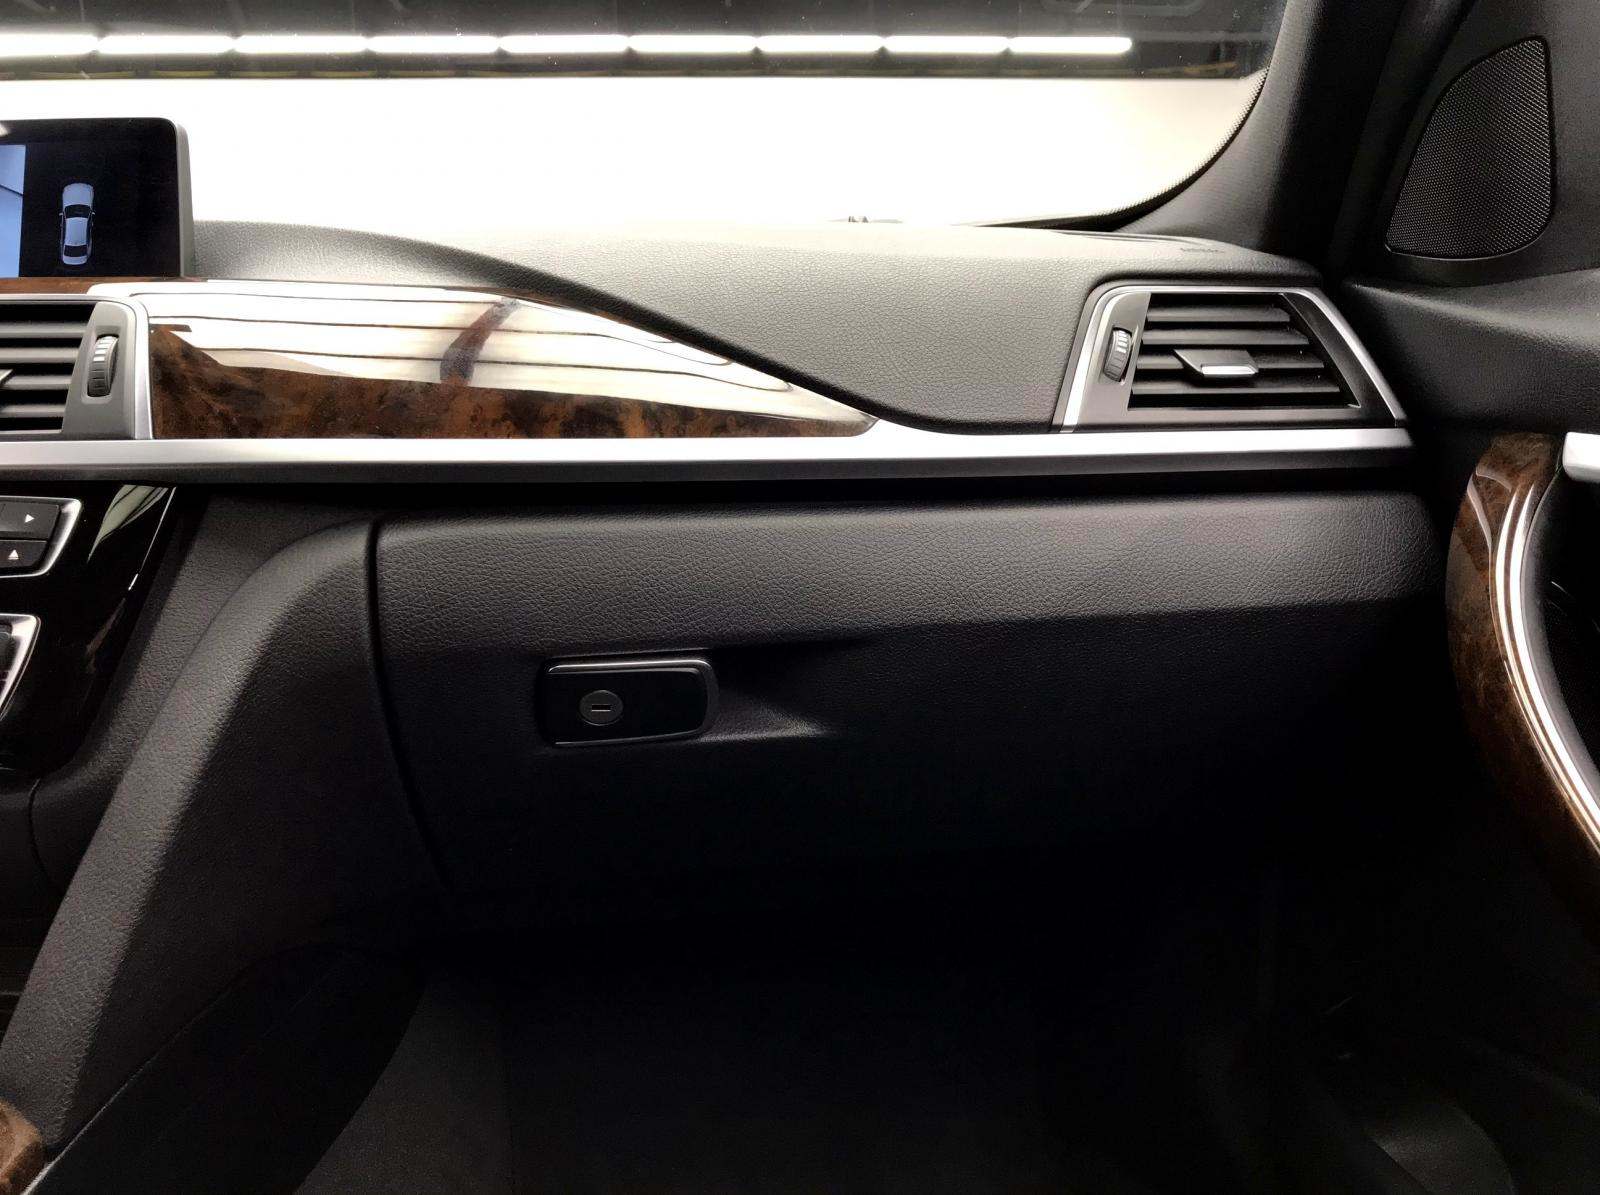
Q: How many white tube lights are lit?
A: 9